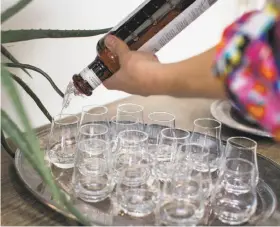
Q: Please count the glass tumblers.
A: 15